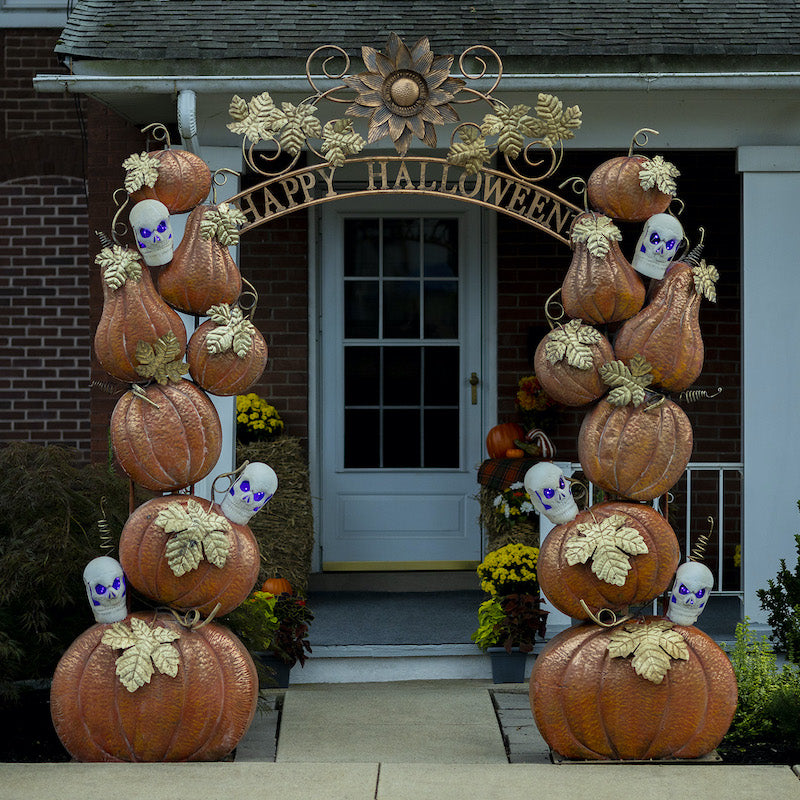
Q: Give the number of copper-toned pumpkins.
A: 14